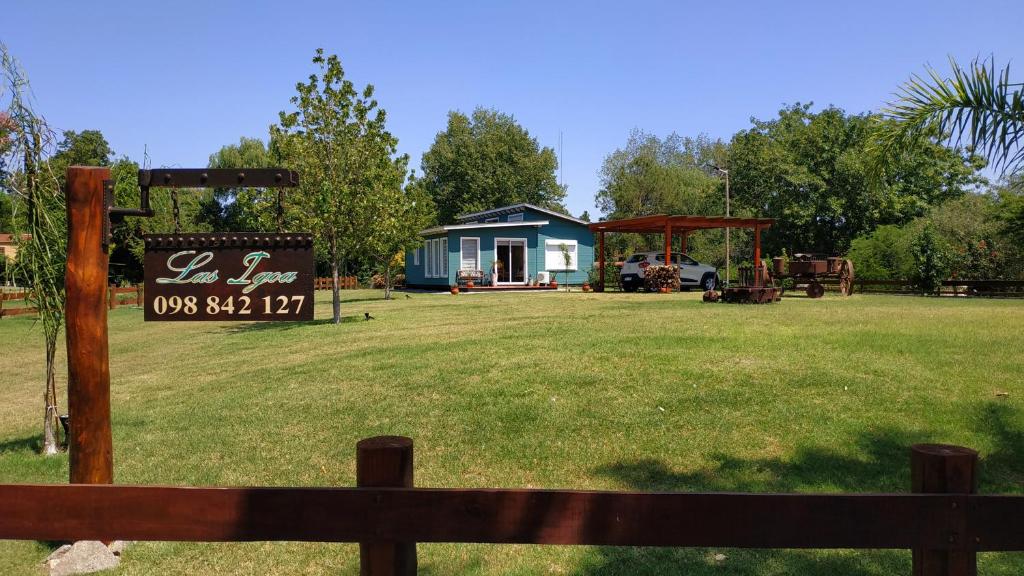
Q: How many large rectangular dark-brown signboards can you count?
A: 1